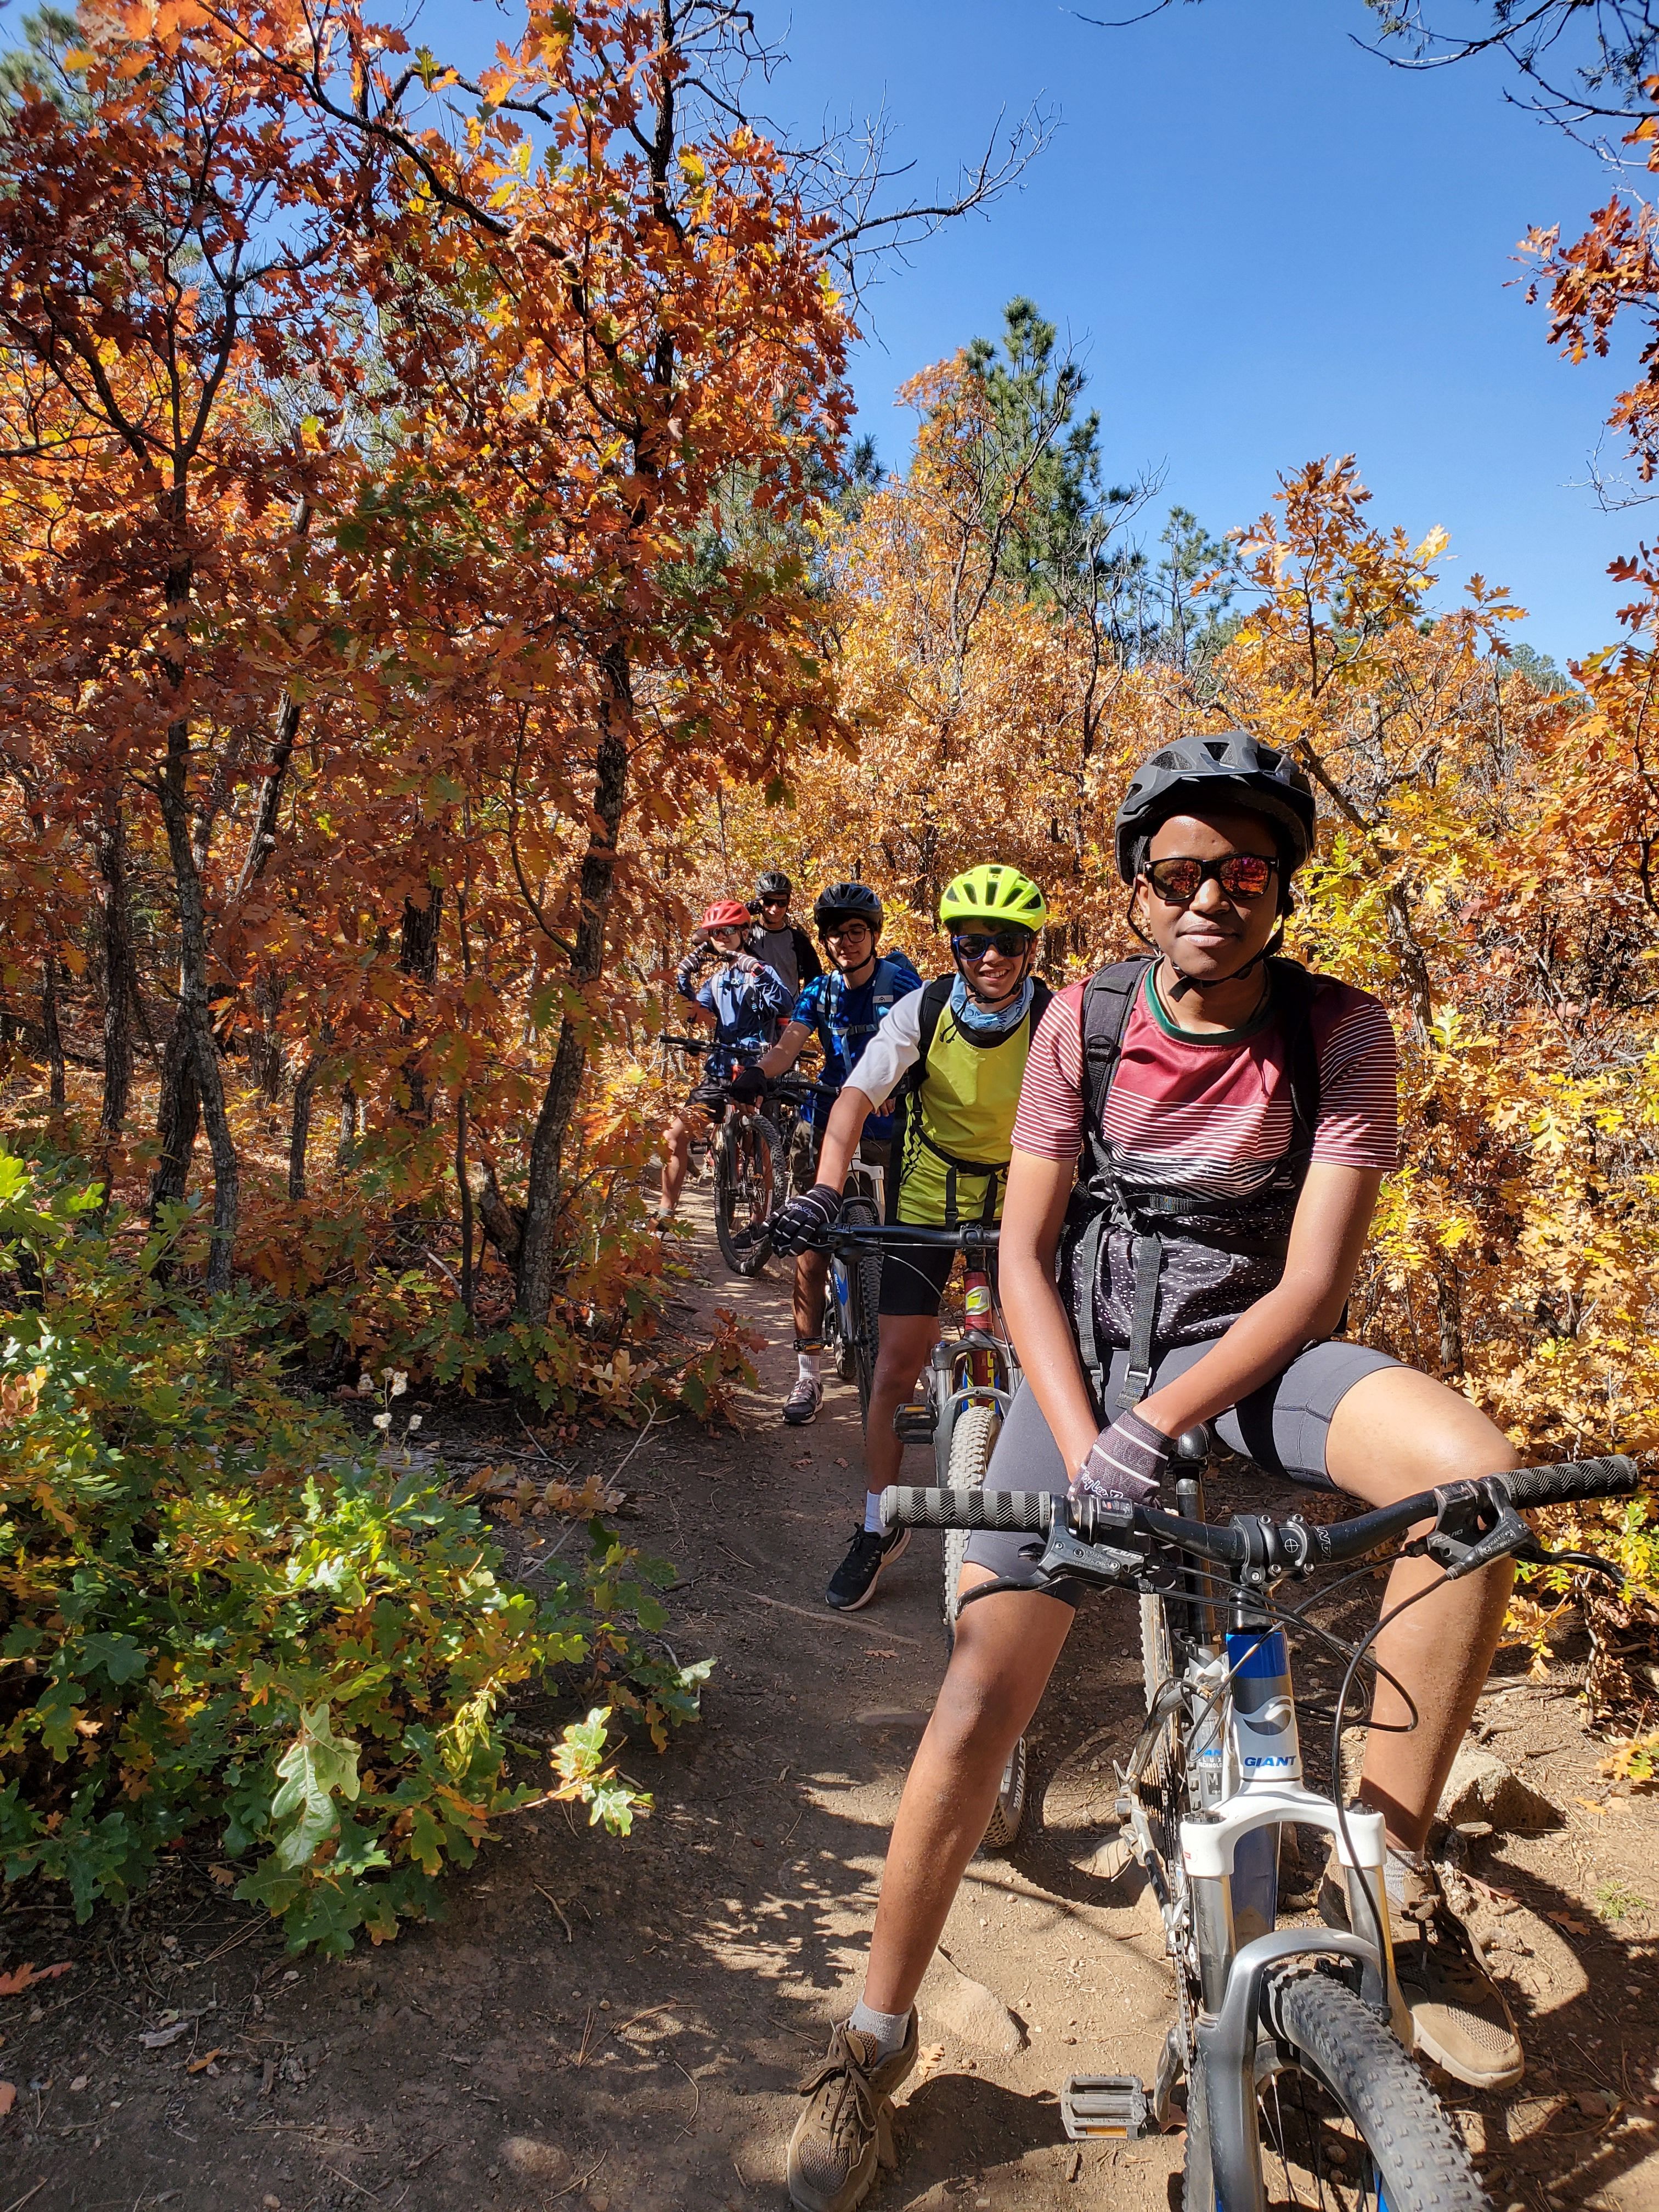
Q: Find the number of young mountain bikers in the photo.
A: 5